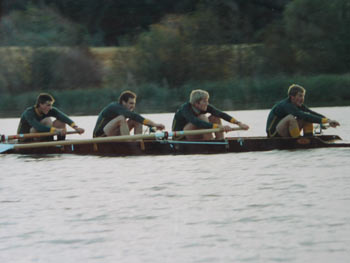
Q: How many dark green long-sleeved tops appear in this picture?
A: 4